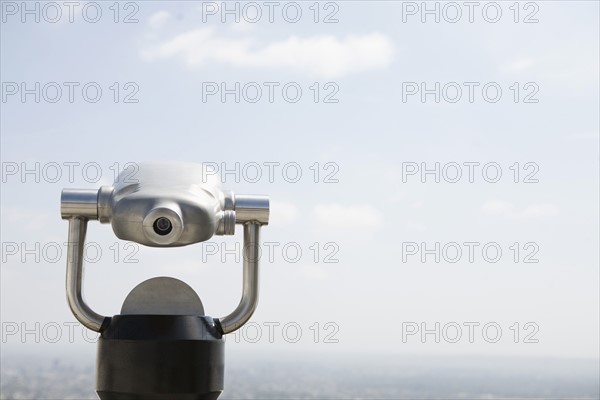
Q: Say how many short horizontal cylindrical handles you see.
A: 2